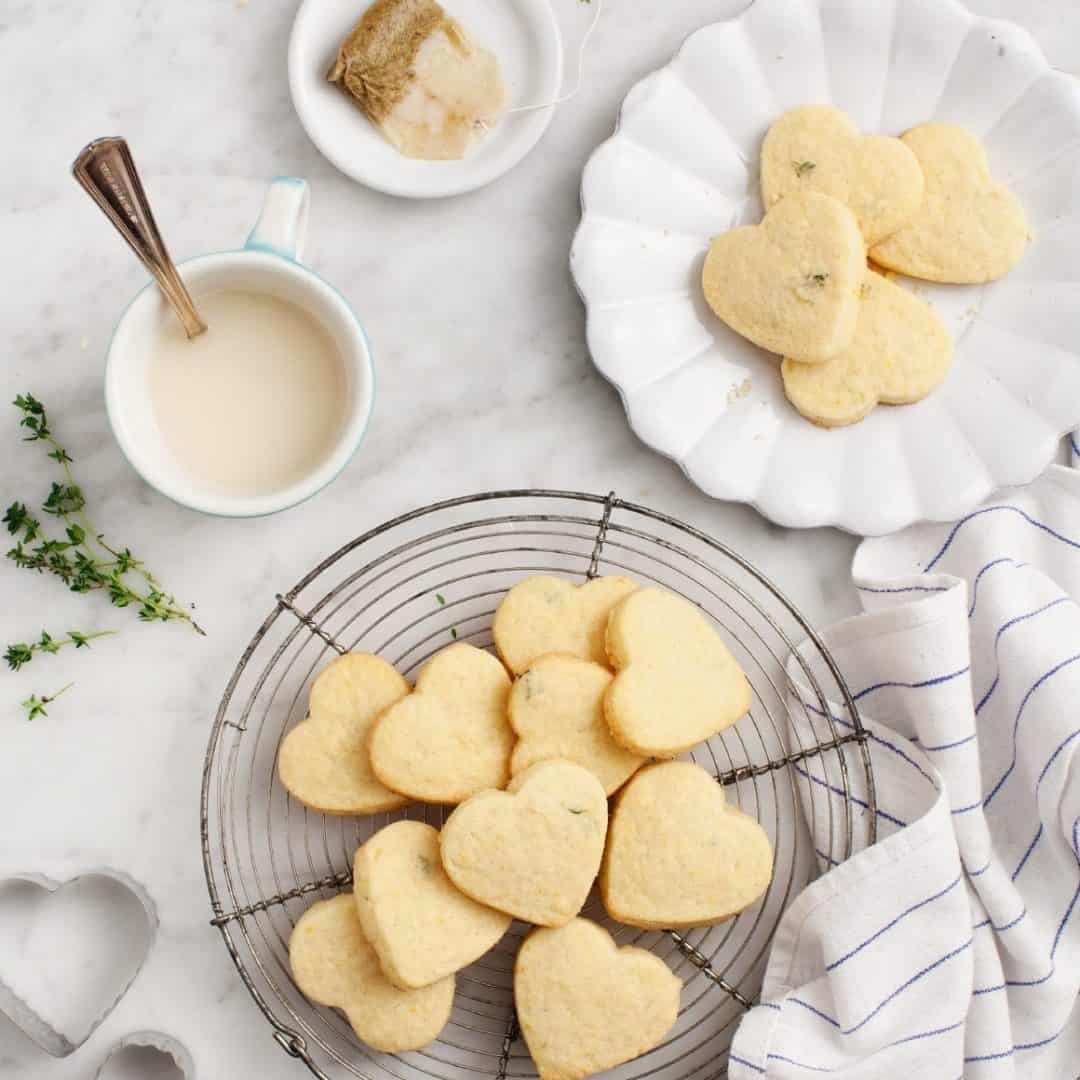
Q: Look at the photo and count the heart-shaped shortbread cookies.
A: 14